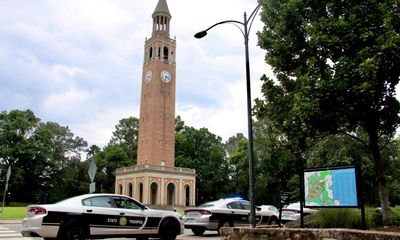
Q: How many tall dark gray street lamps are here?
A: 1